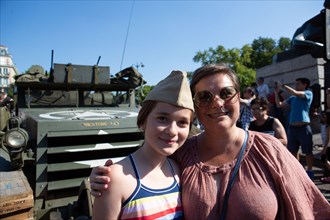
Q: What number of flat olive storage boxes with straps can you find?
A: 1